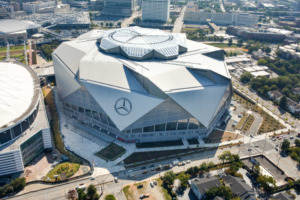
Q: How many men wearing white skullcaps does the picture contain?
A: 0